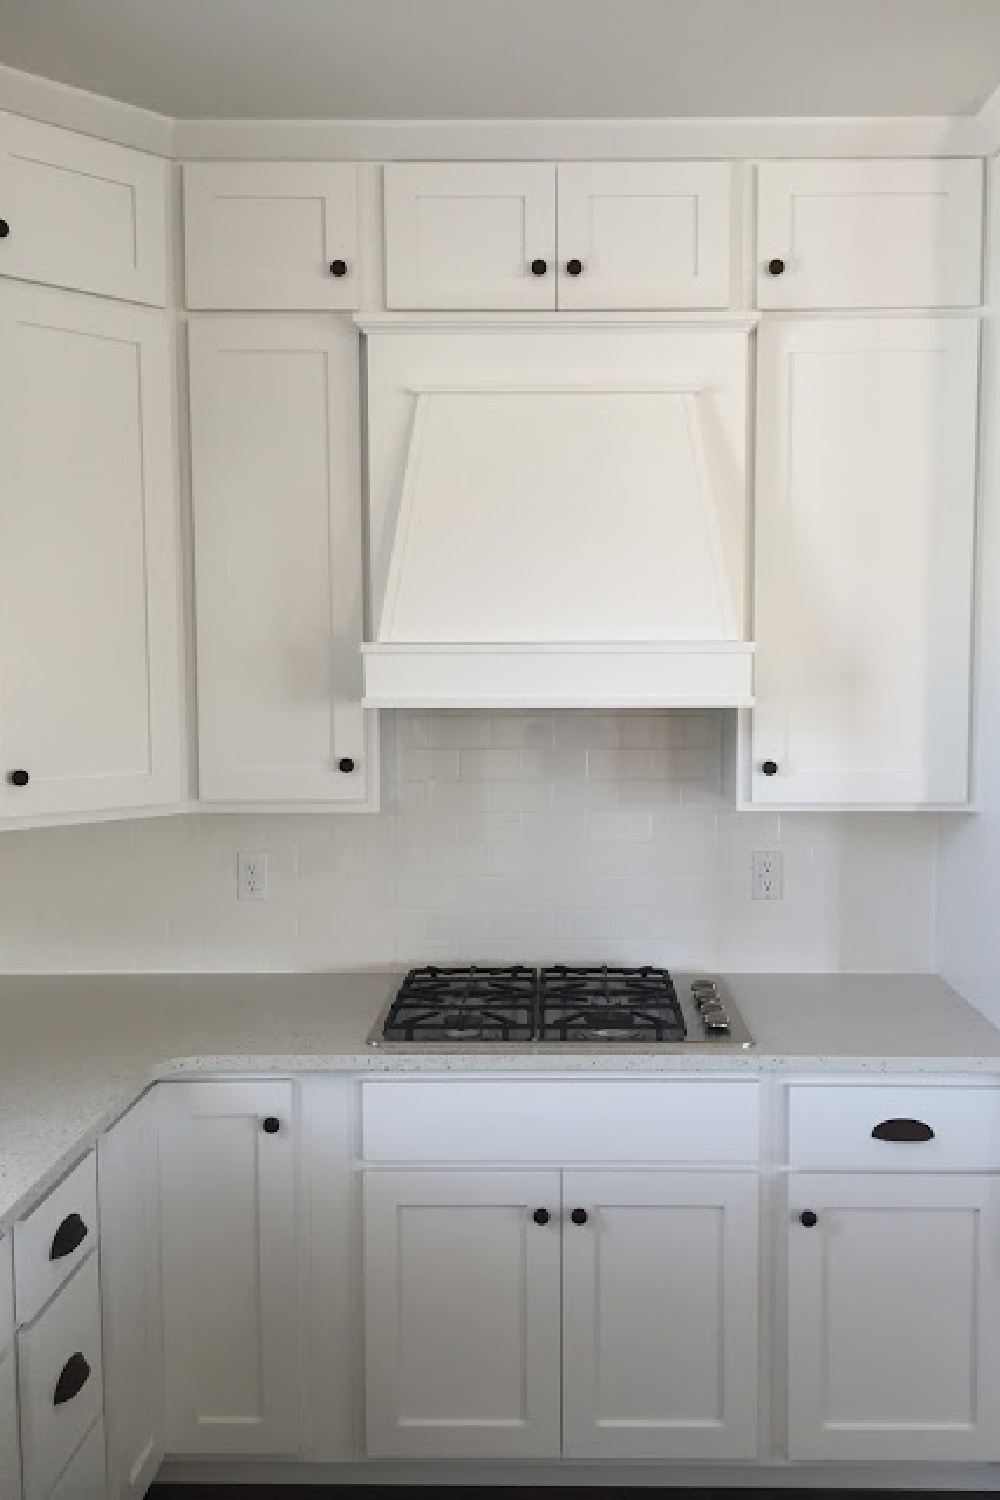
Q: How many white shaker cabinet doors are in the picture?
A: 13